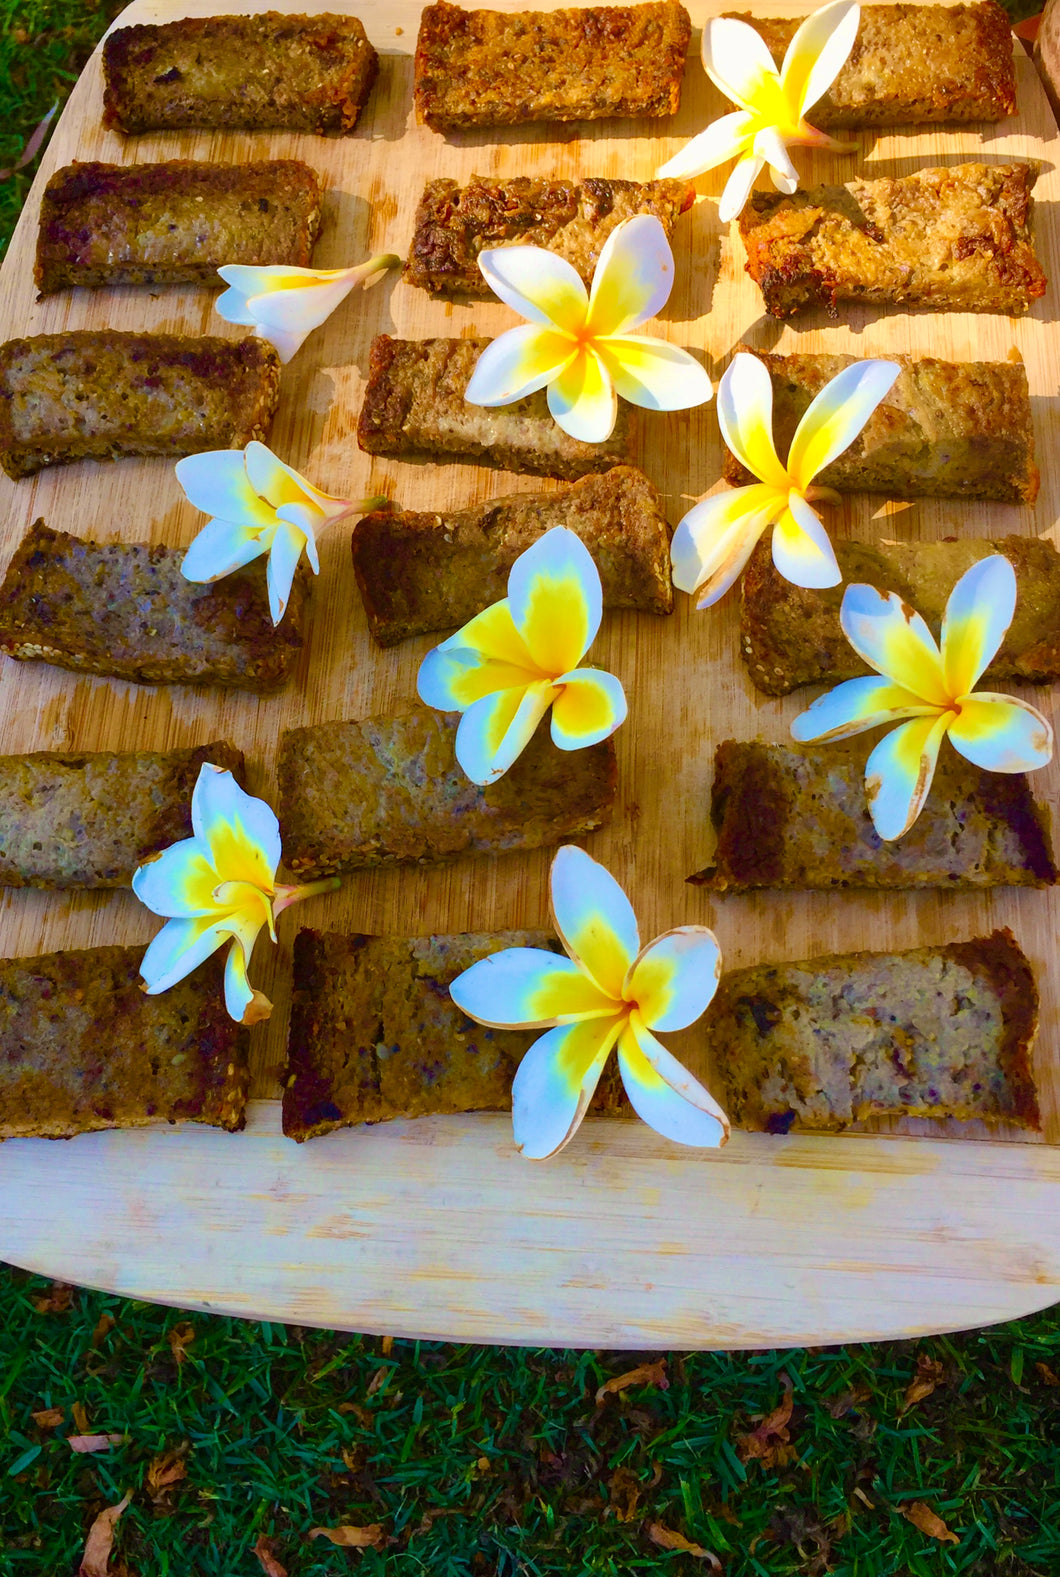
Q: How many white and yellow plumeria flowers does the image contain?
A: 9